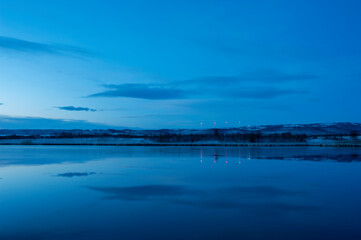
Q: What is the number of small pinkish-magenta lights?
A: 4